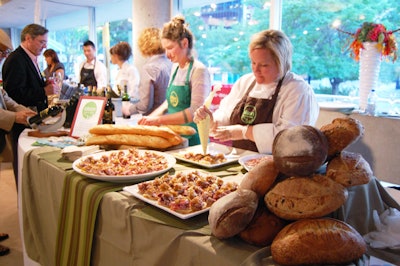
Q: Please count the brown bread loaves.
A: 8